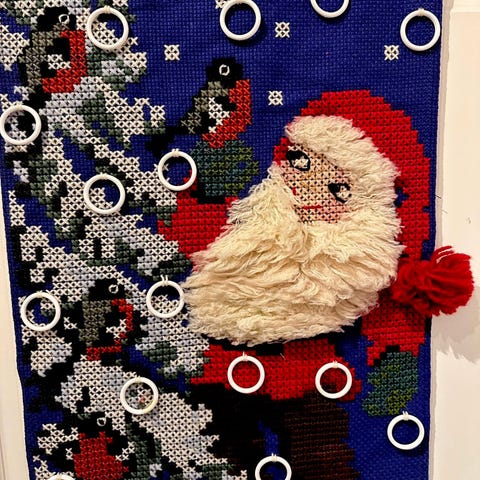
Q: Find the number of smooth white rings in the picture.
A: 15